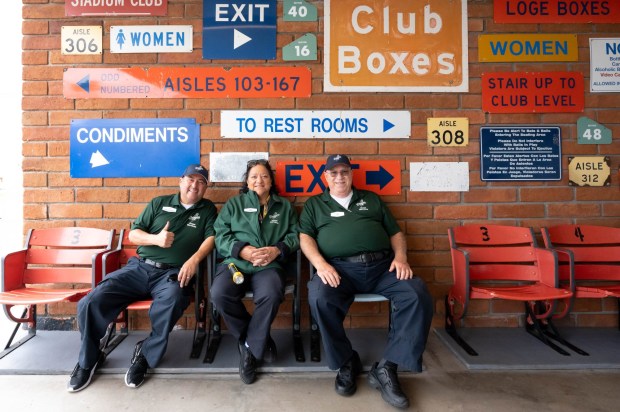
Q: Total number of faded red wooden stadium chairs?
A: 4